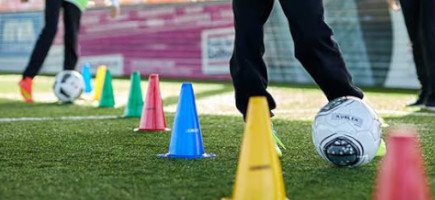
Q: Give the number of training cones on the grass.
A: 8